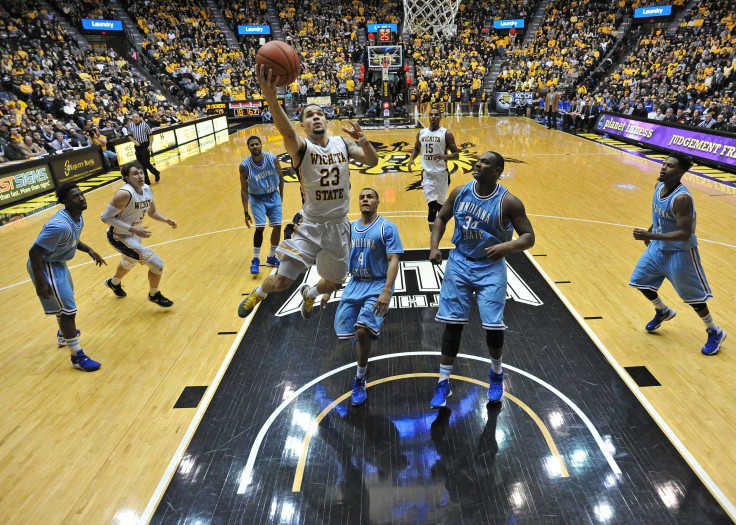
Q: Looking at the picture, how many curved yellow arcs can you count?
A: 1